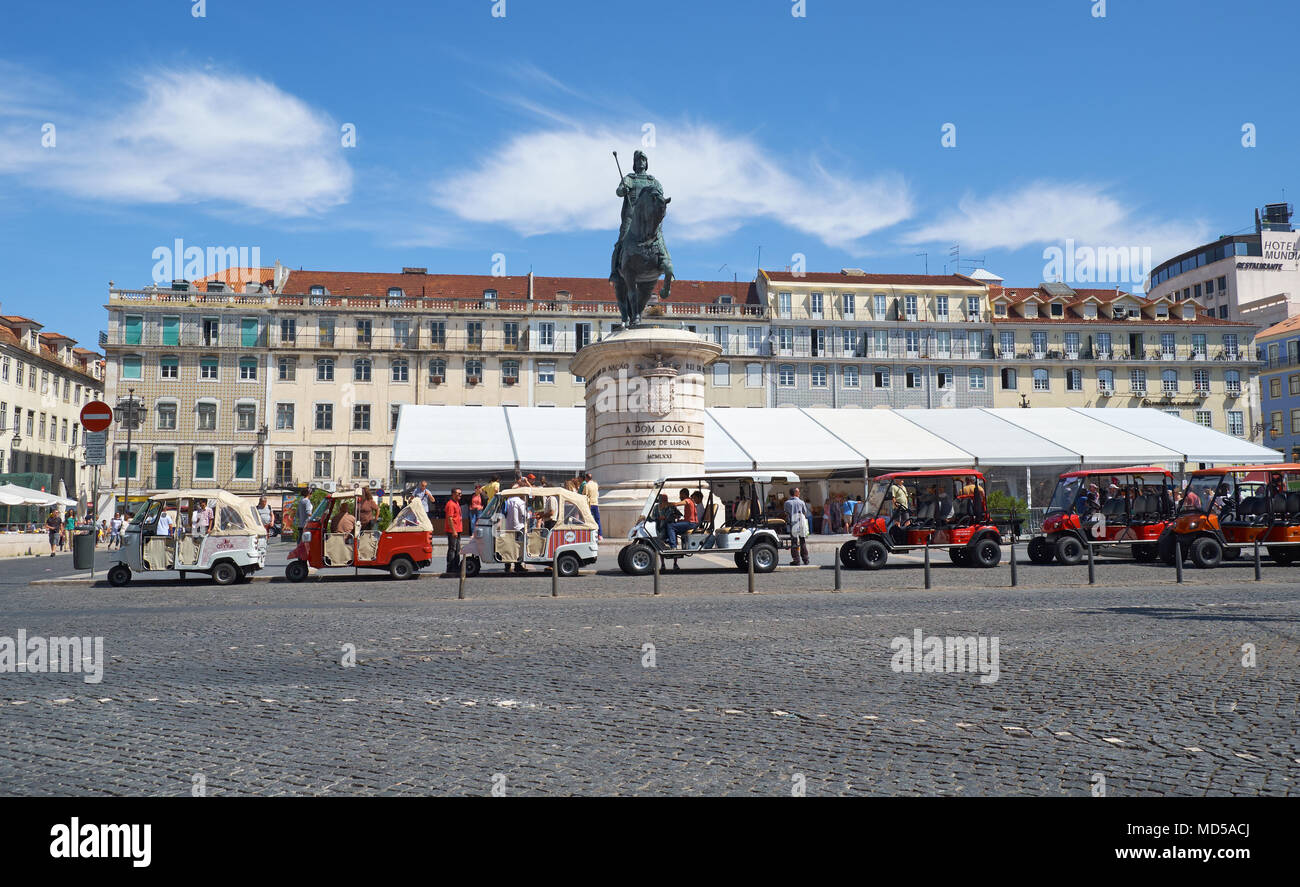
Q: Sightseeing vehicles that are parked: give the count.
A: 7